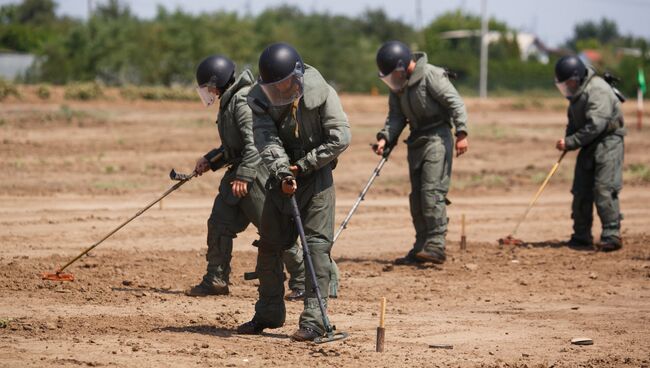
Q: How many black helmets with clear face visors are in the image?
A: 4